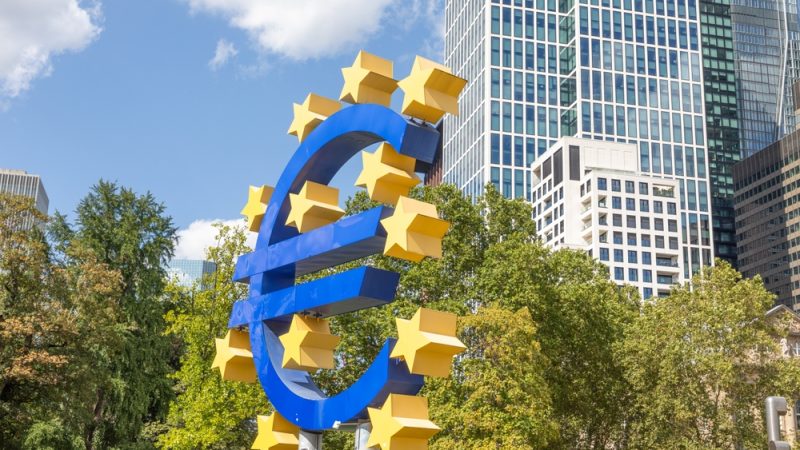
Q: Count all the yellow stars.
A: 12